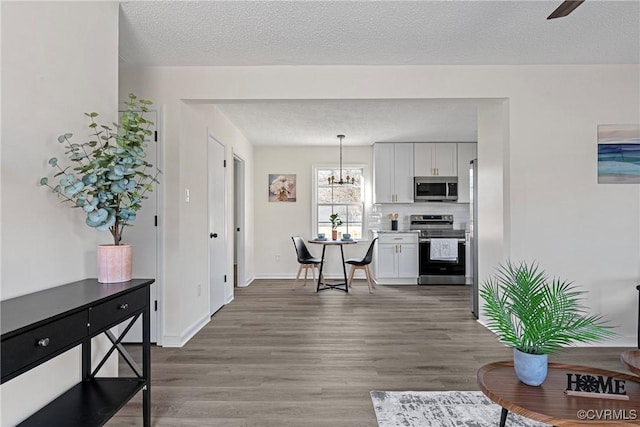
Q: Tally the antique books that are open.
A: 0